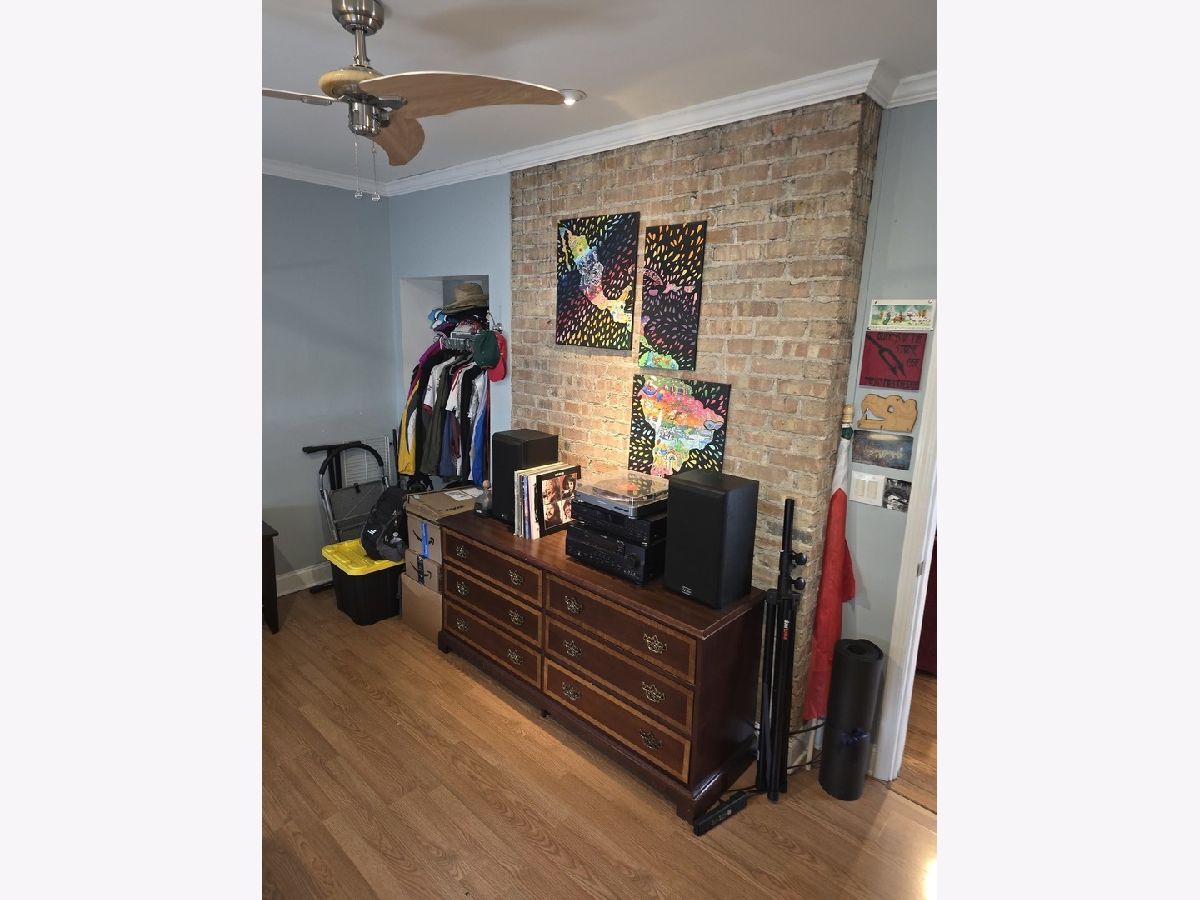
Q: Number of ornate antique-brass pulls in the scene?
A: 12